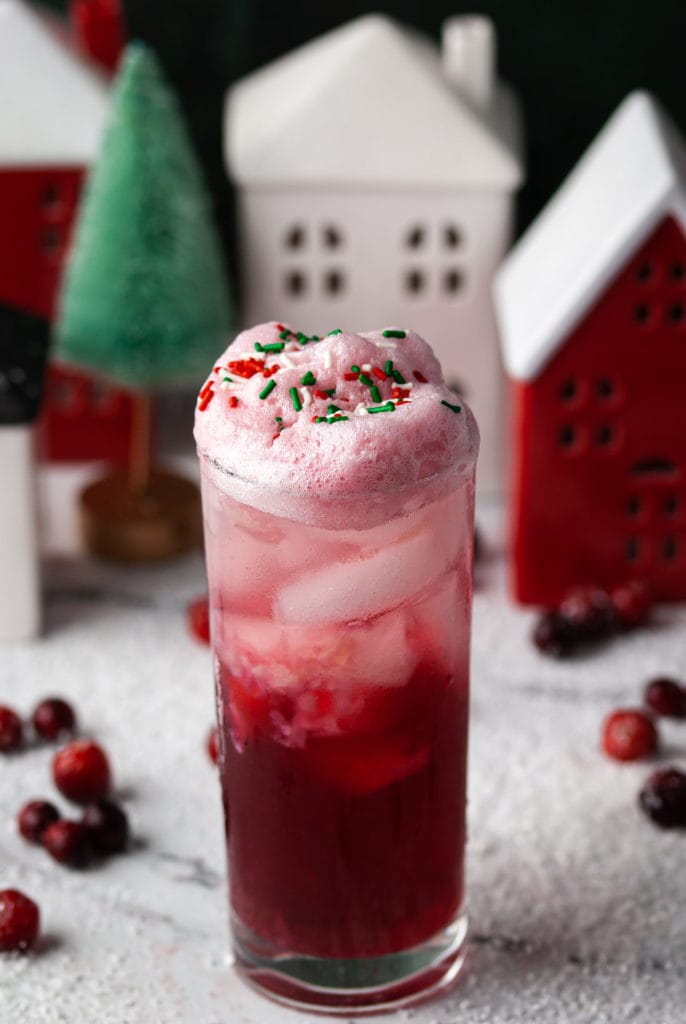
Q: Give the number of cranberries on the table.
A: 15